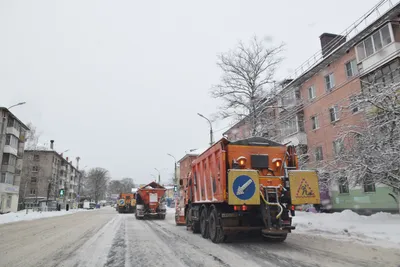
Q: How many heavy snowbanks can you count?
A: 2